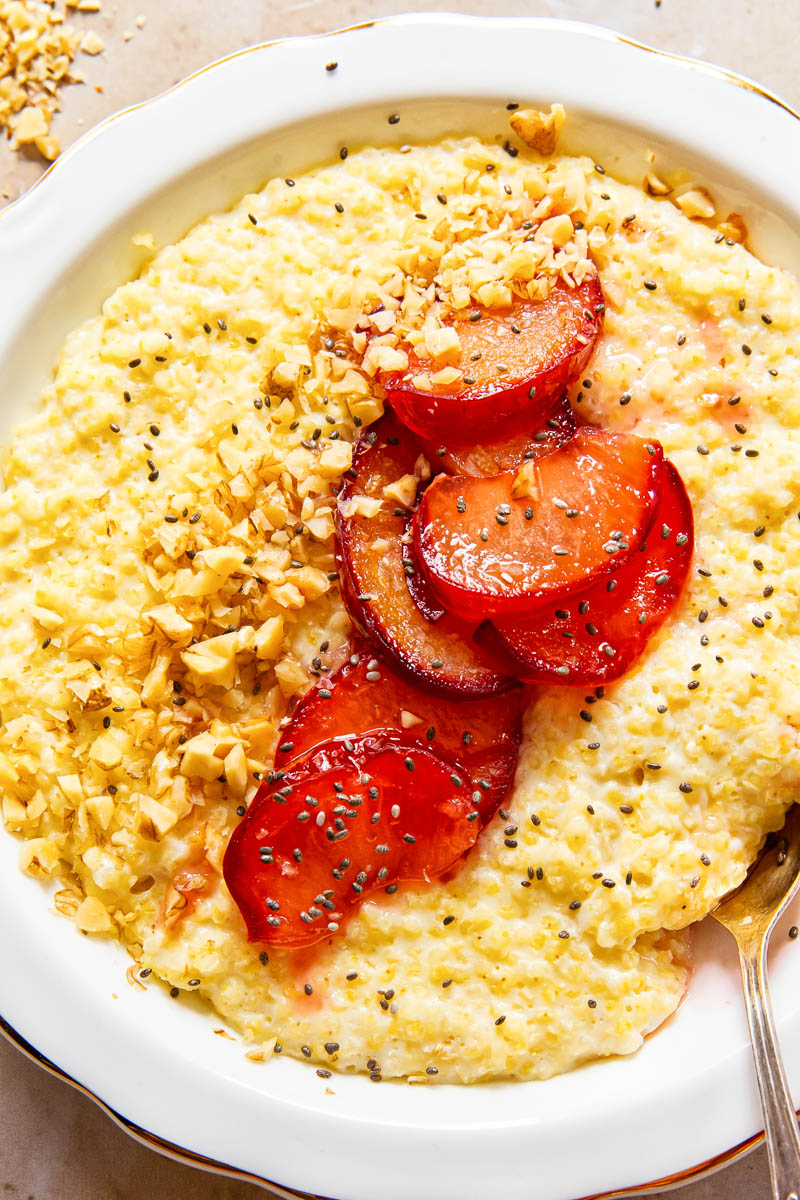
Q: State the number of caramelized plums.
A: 7